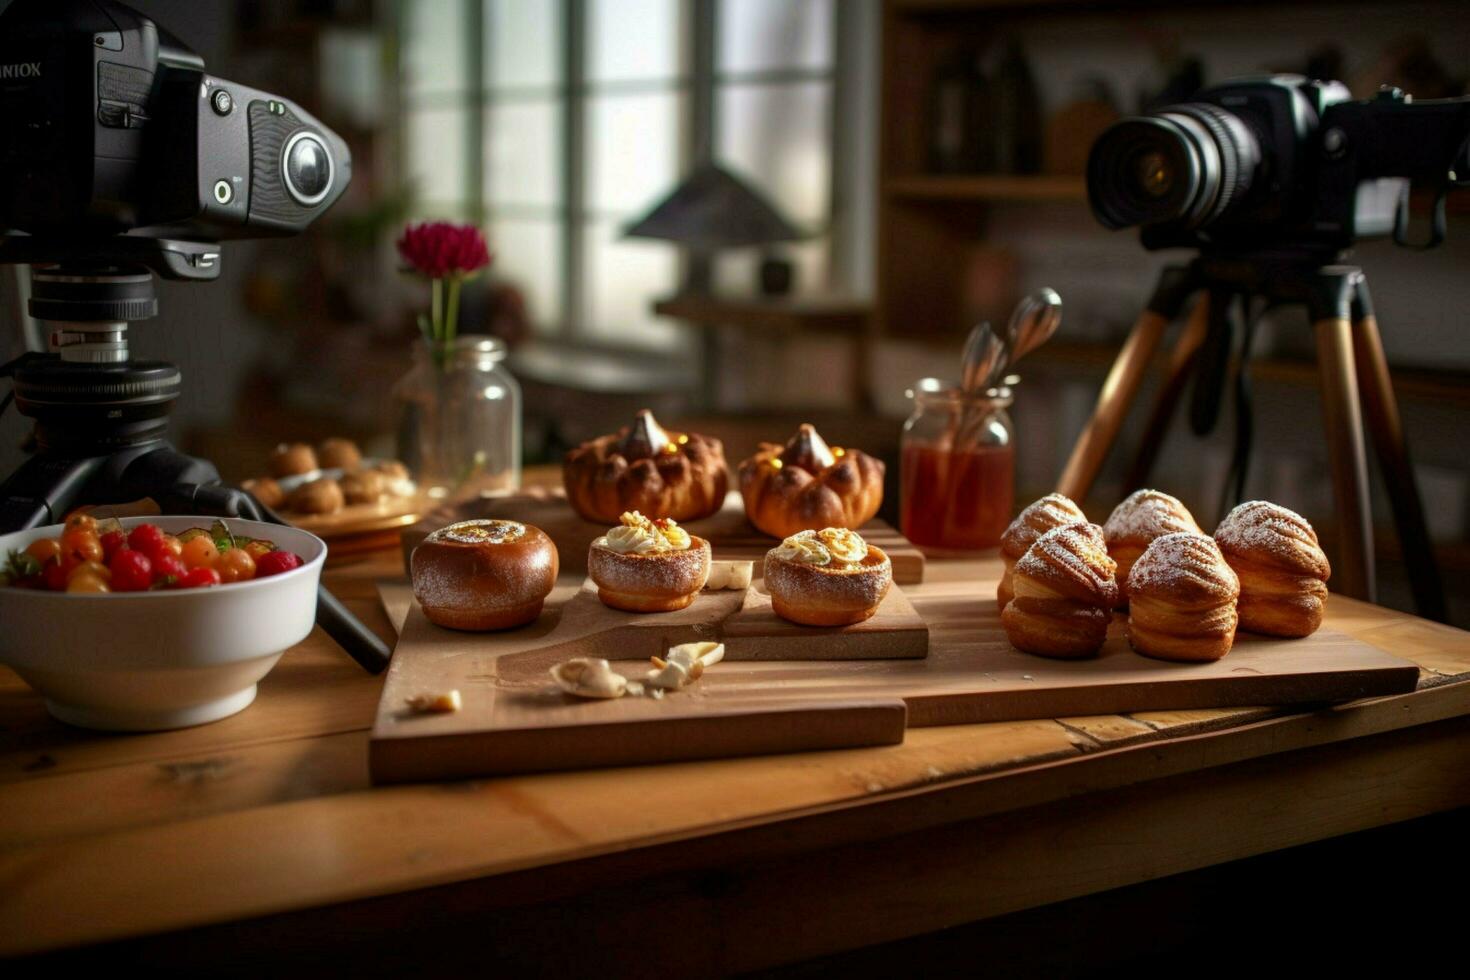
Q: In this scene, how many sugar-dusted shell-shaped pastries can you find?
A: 5